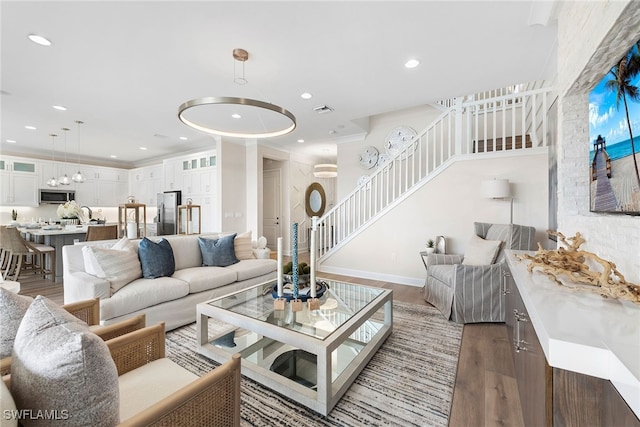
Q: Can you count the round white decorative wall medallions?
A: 4